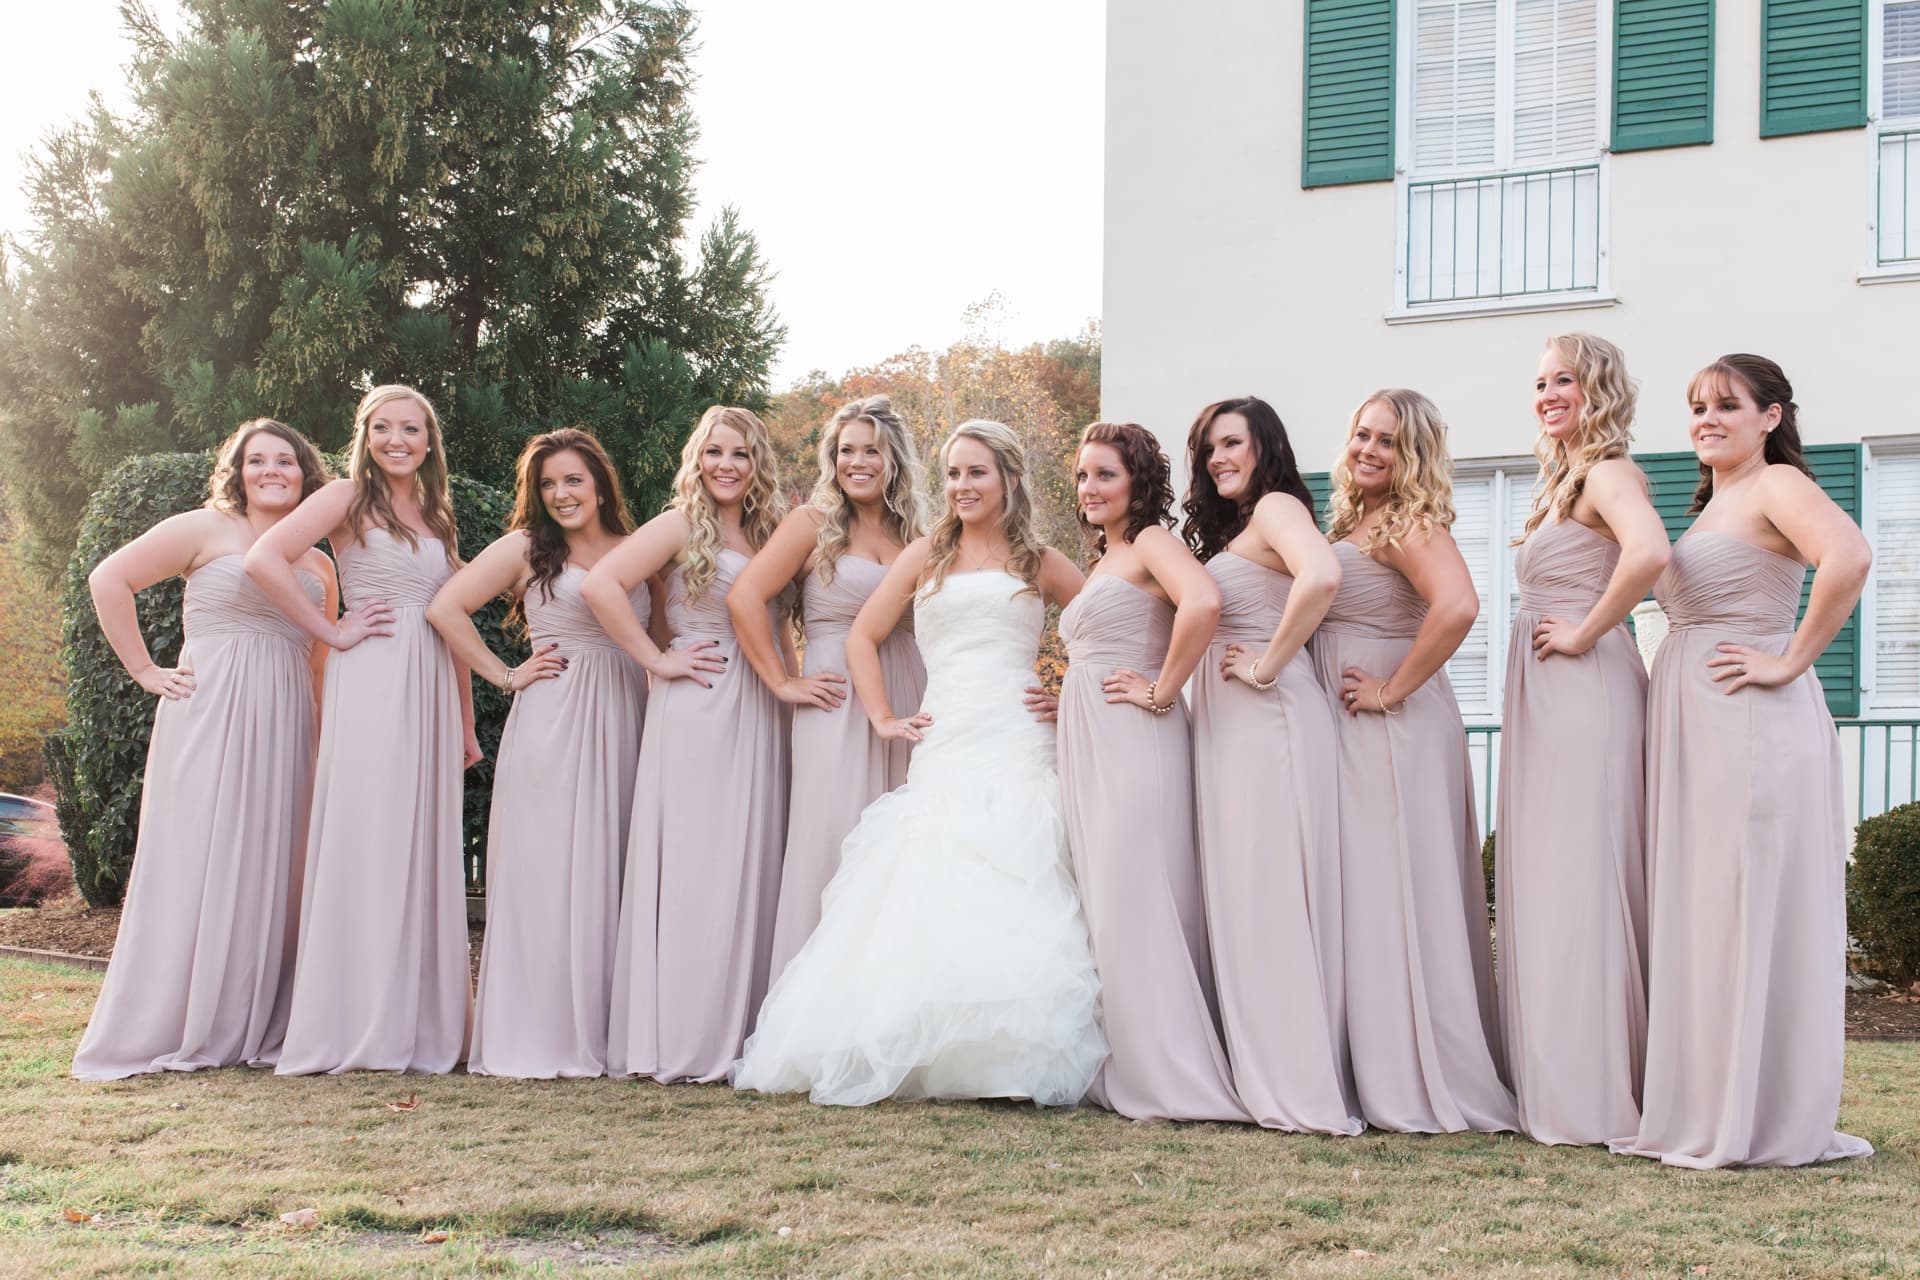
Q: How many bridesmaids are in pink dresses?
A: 10